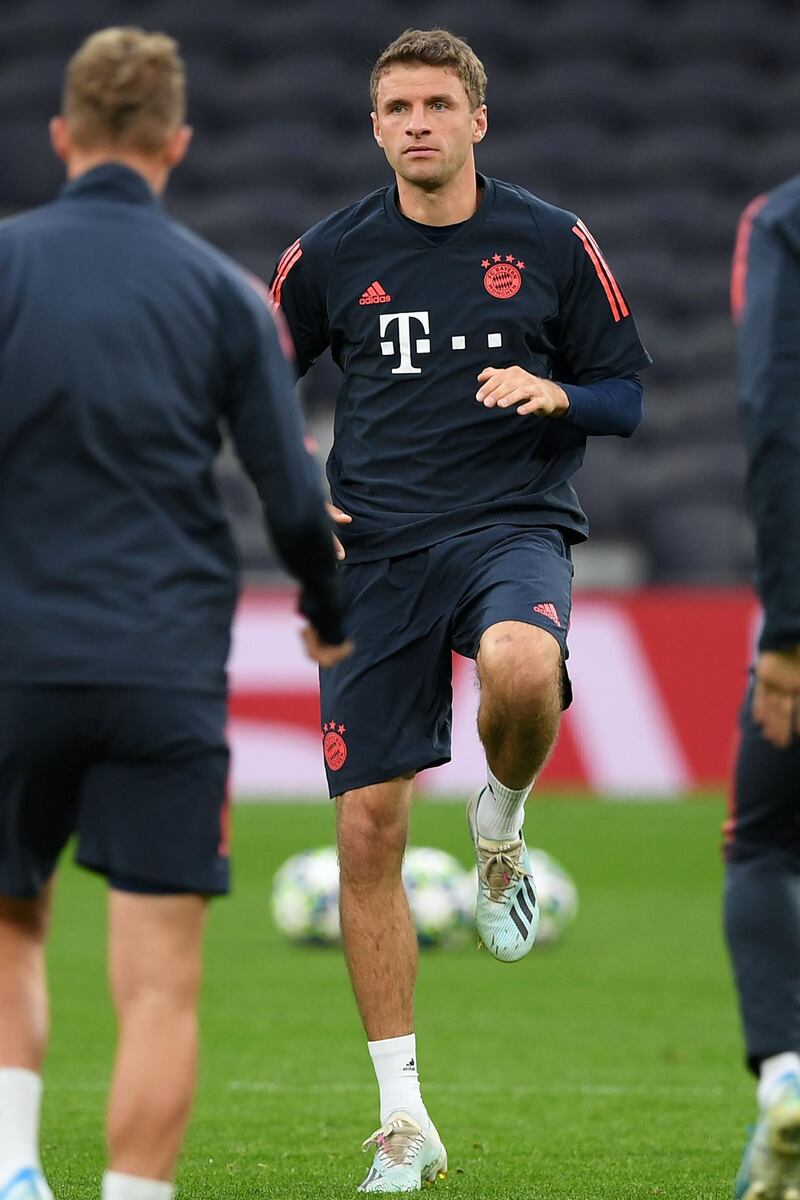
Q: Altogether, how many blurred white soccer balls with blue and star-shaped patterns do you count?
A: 3